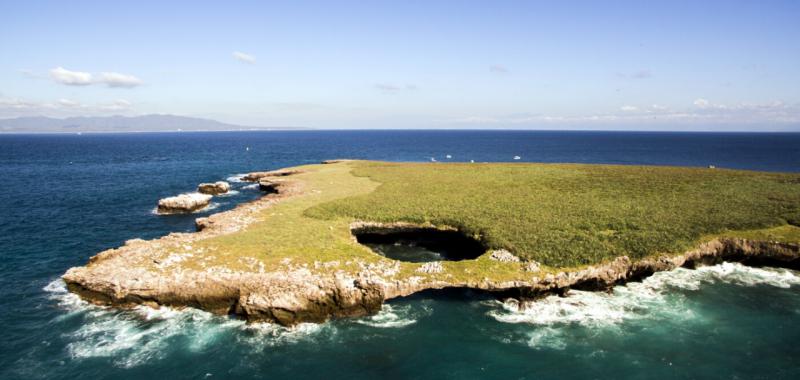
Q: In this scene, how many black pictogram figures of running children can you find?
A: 0